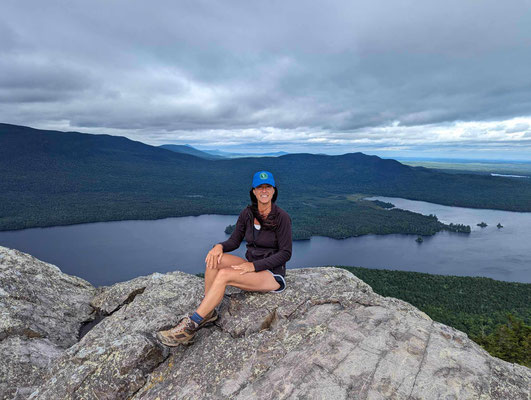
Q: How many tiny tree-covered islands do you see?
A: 3